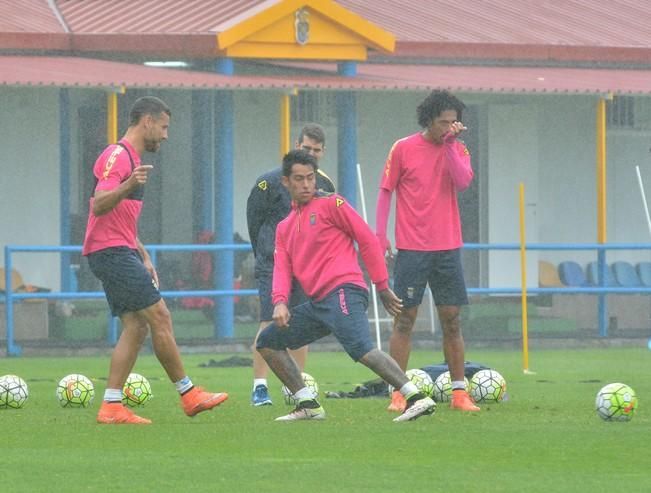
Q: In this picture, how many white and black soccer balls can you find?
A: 8